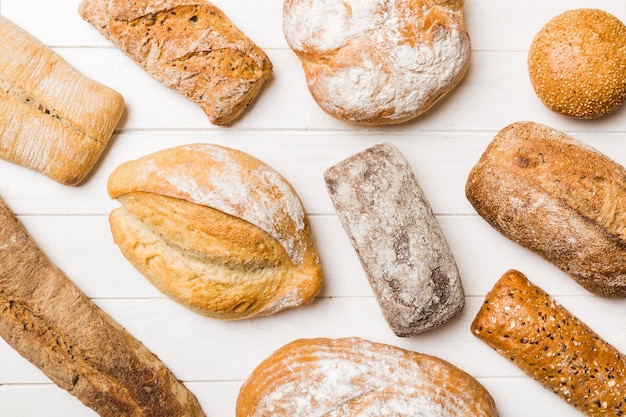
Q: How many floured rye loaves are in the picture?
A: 1